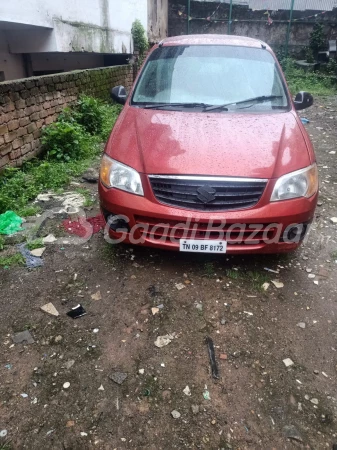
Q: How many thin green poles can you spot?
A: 3